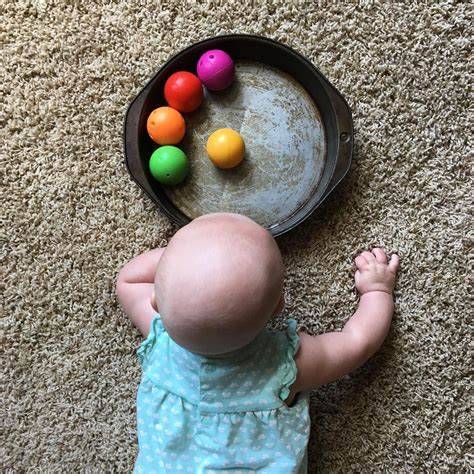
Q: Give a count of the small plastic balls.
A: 5